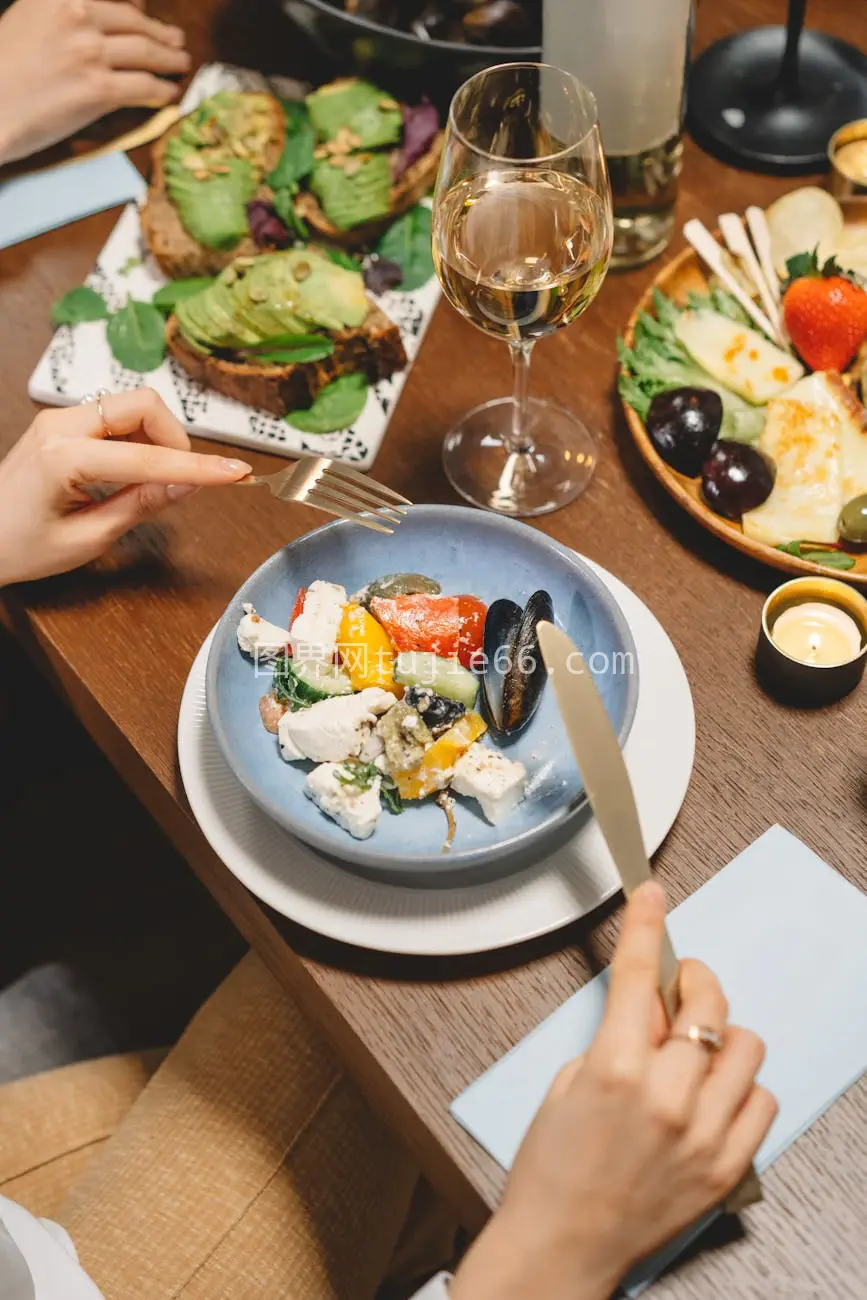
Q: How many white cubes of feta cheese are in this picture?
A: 5